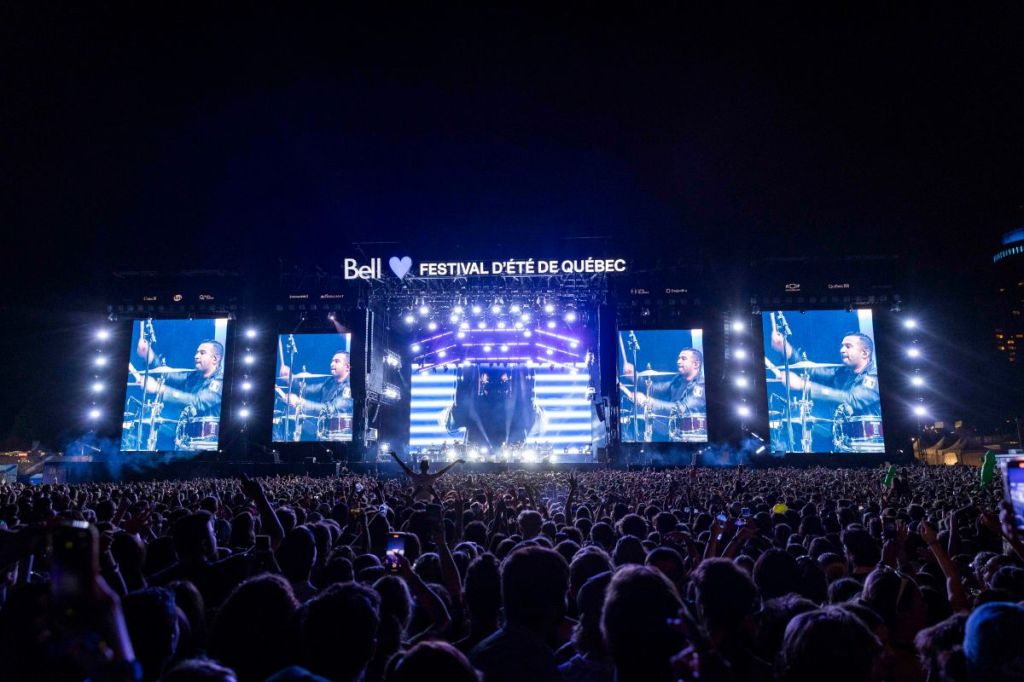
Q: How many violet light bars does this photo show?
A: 9